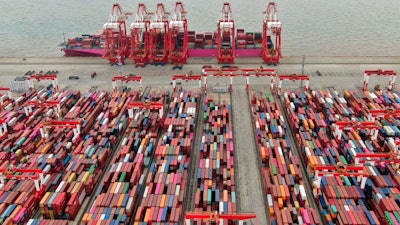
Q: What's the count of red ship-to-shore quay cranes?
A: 6